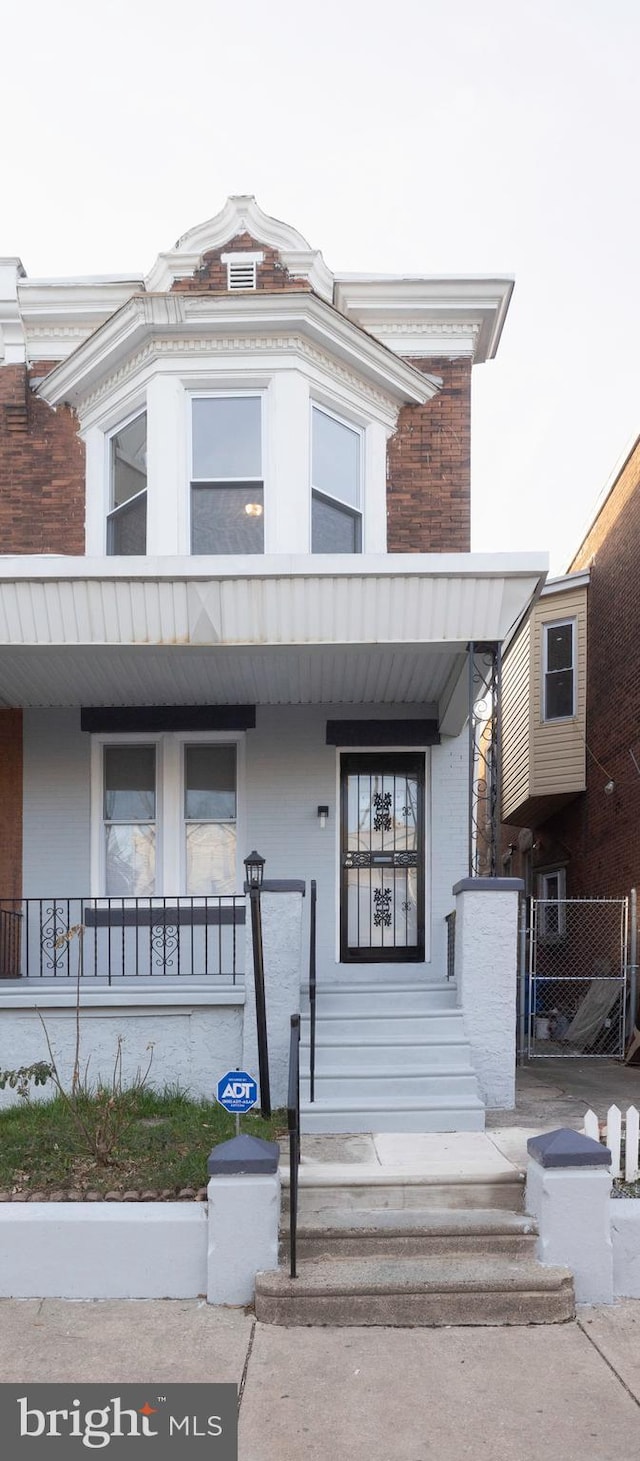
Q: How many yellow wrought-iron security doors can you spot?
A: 0